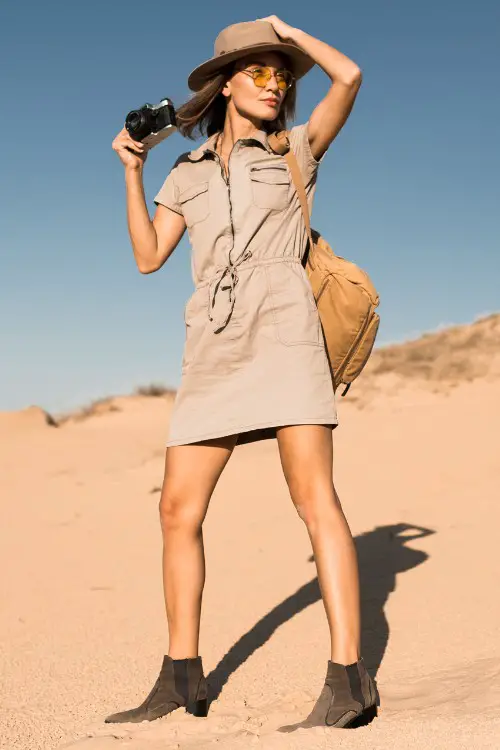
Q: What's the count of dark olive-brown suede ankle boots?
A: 2